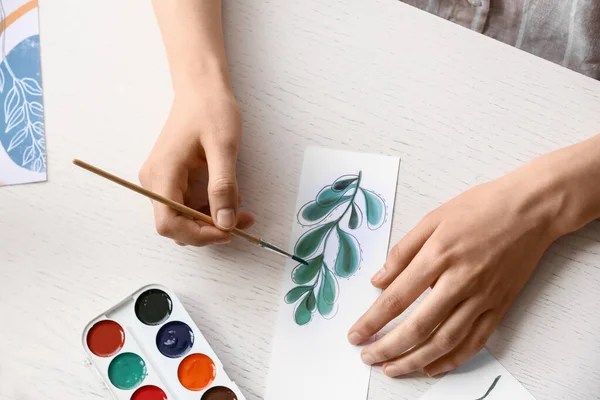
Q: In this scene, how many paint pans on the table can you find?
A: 7